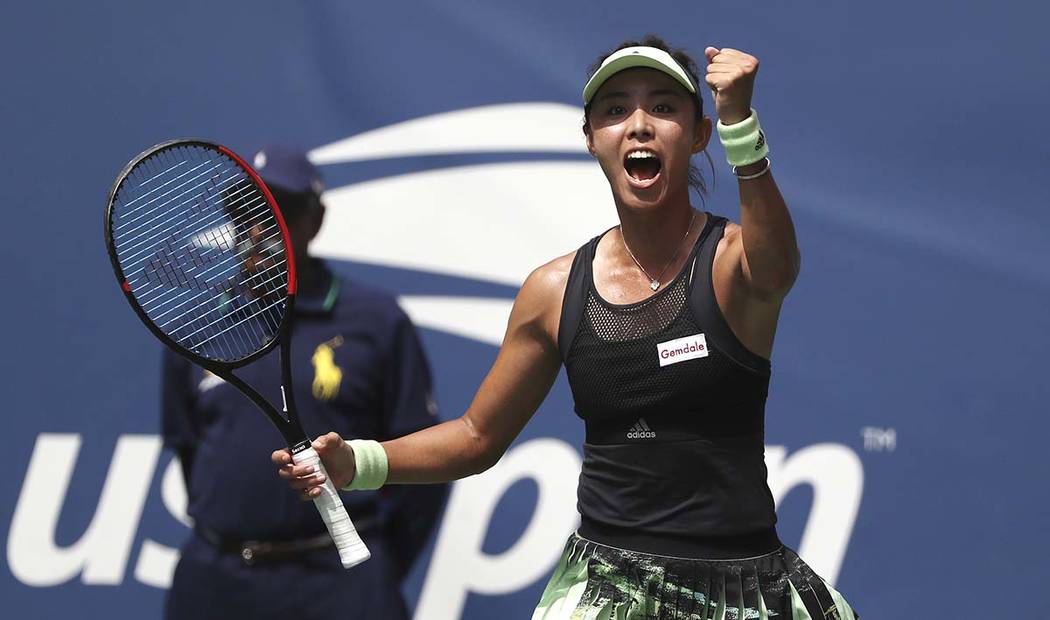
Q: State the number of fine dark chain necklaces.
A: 1